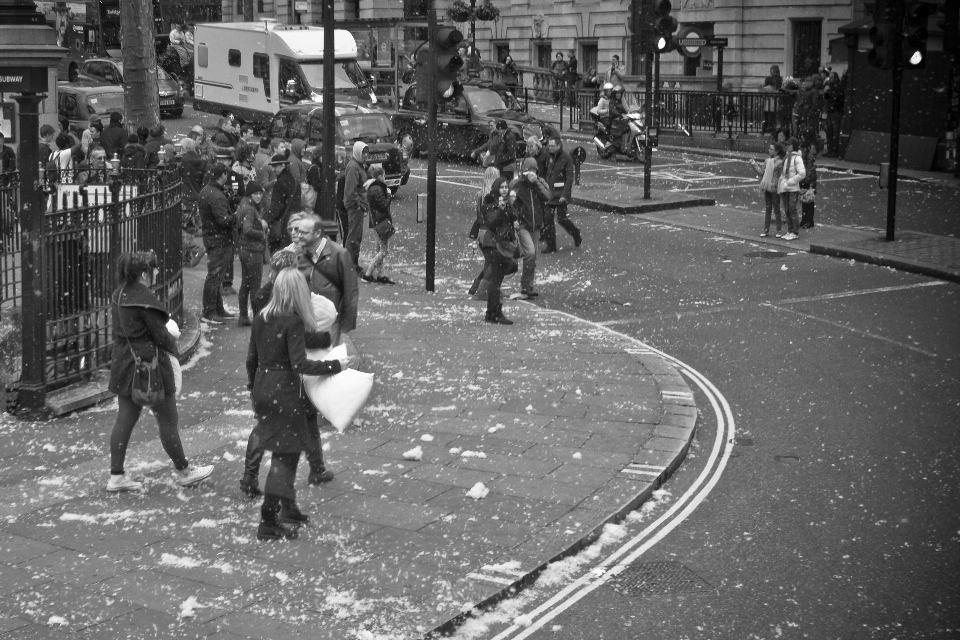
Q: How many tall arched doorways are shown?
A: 0